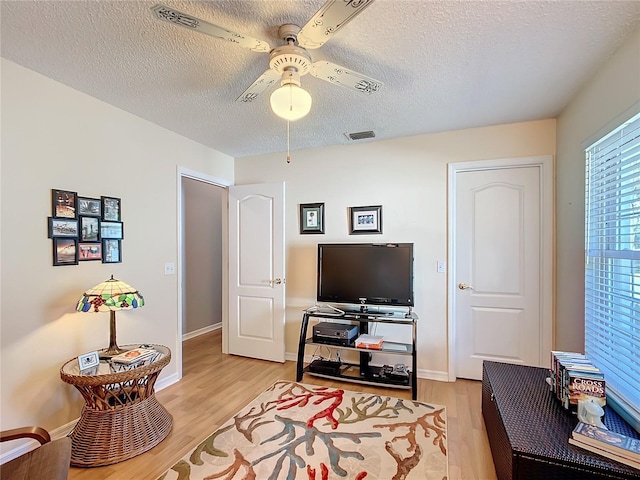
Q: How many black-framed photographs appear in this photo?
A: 11